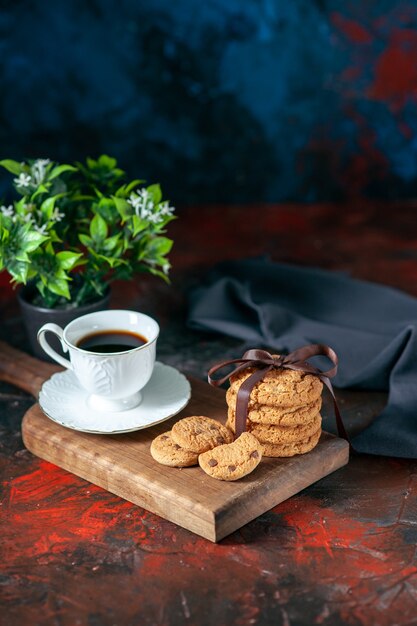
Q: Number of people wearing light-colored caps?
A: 0